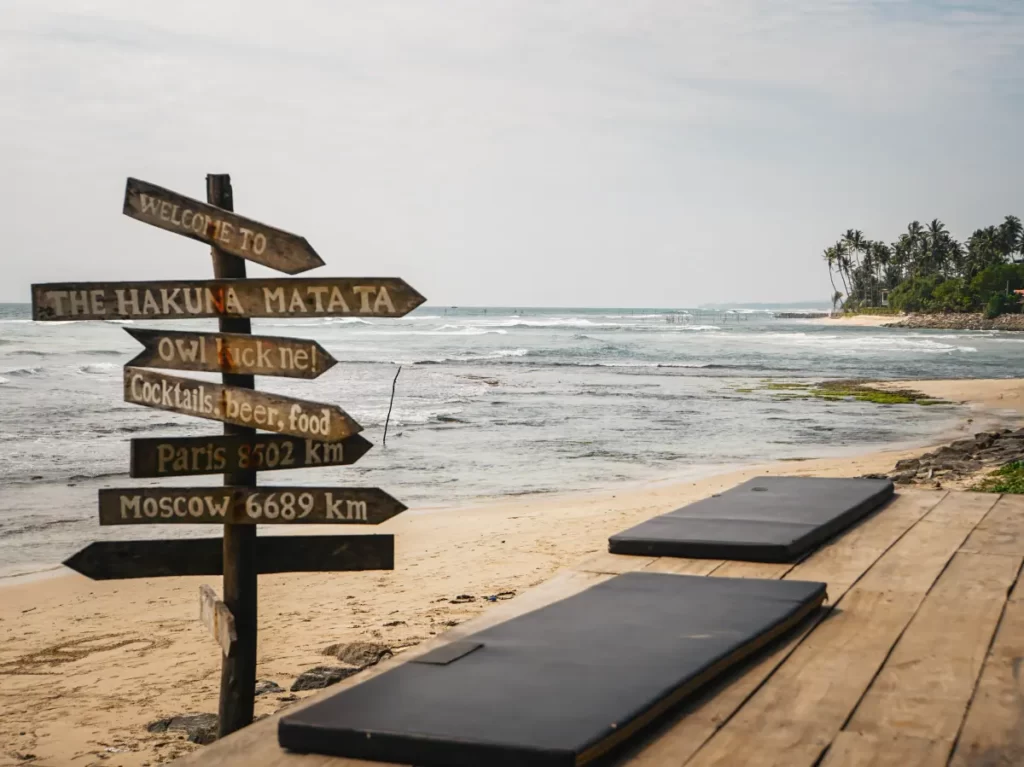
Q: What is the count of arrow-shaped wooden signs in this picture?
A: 7